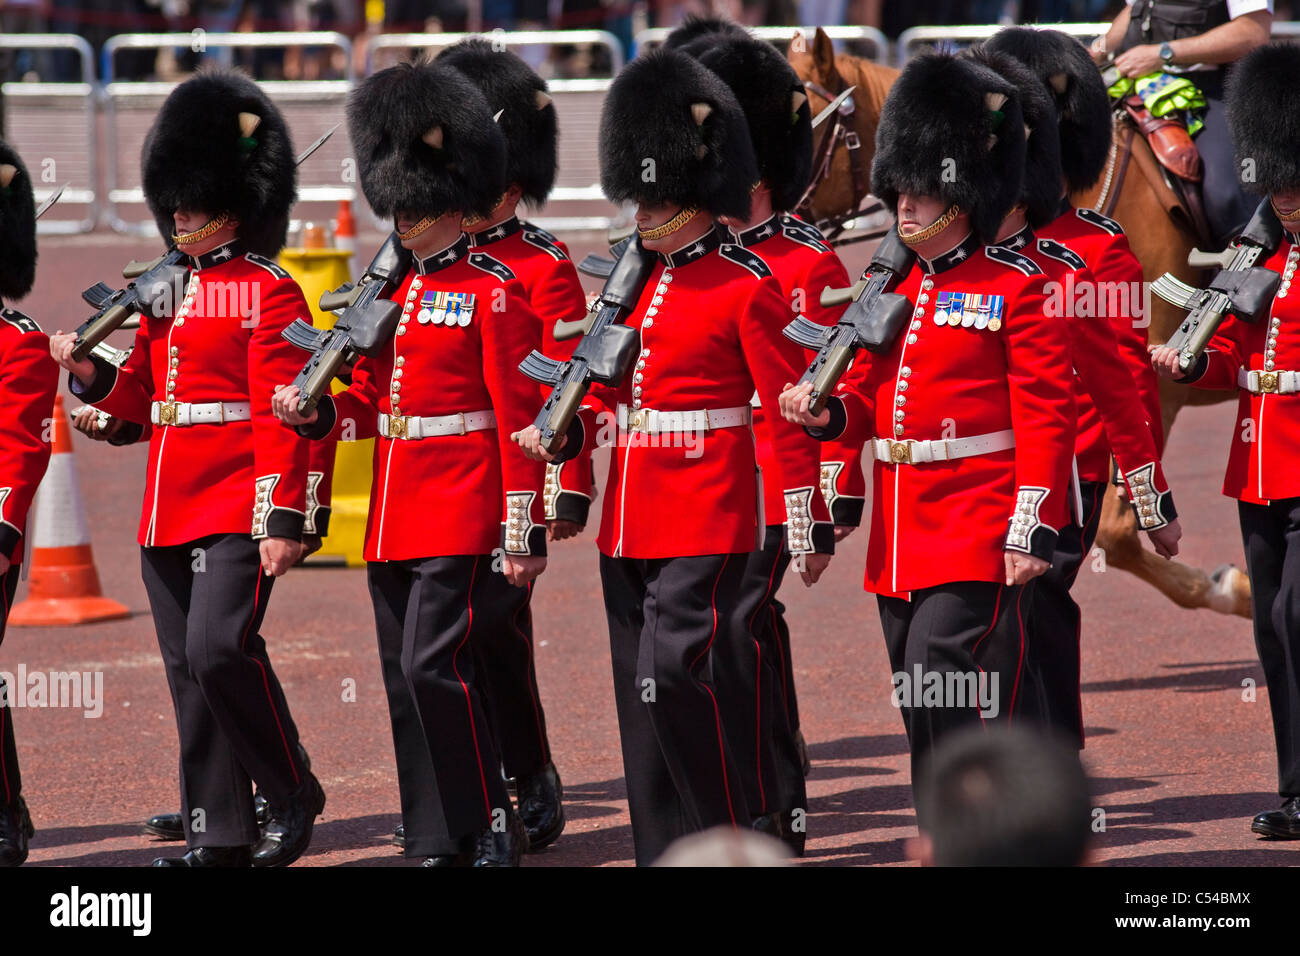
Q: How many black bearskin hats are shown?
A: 11